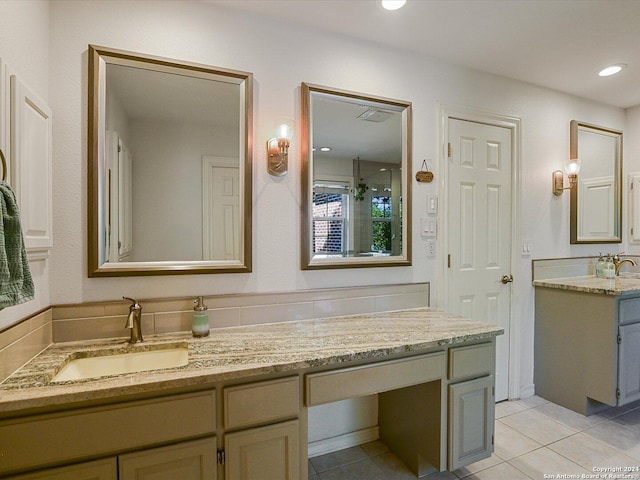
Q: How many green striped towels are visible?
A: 1